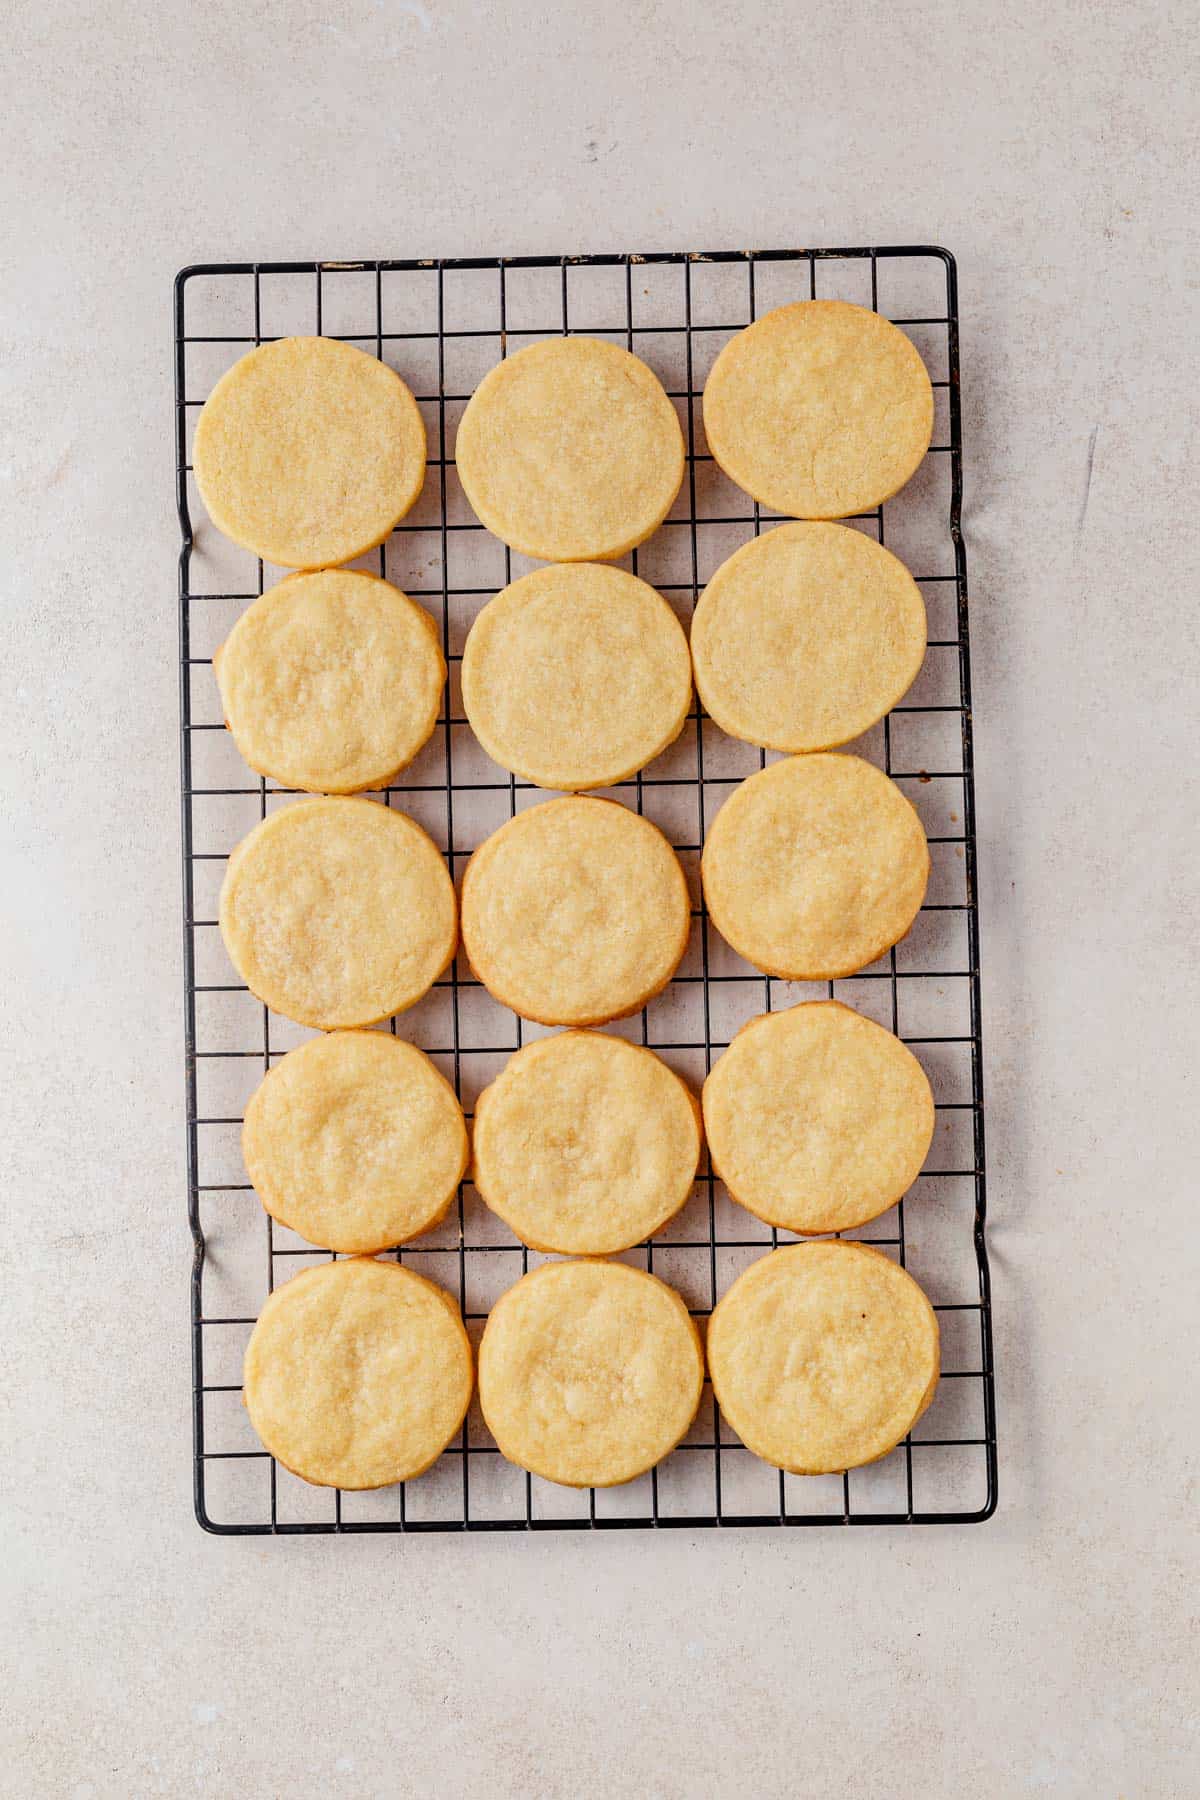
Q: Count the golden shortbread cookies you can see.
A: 15